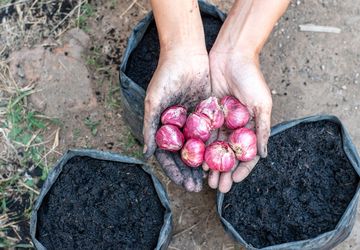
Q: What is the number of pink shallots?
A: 8